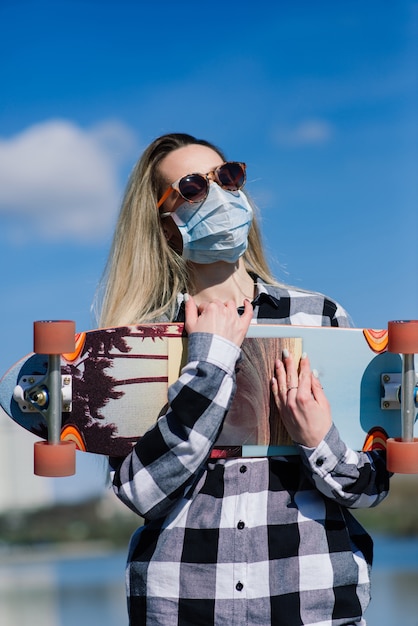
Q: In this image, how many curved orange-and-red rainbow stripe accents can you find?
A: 4